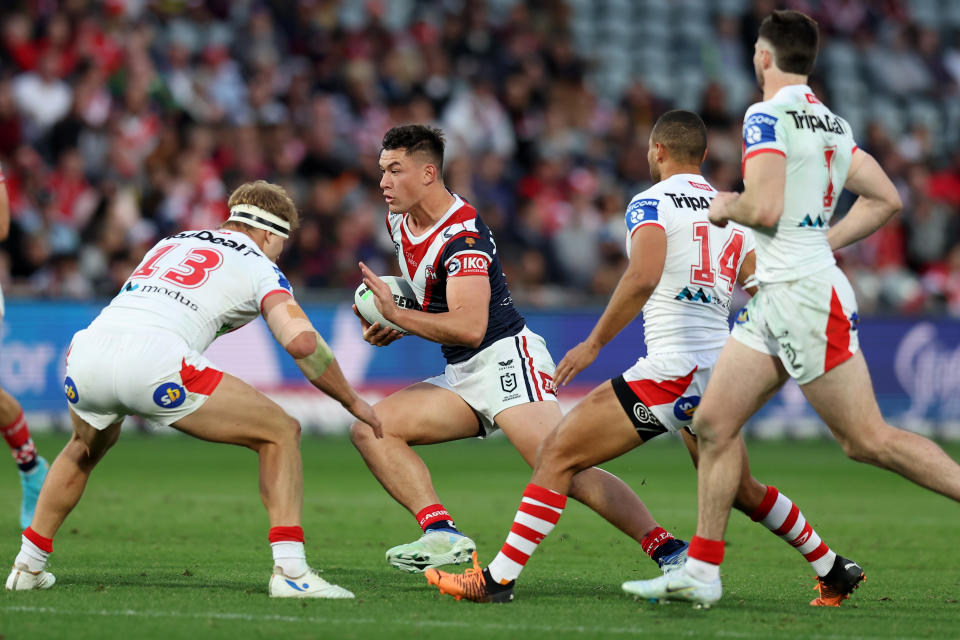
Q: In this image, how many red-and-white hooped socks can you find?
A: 2